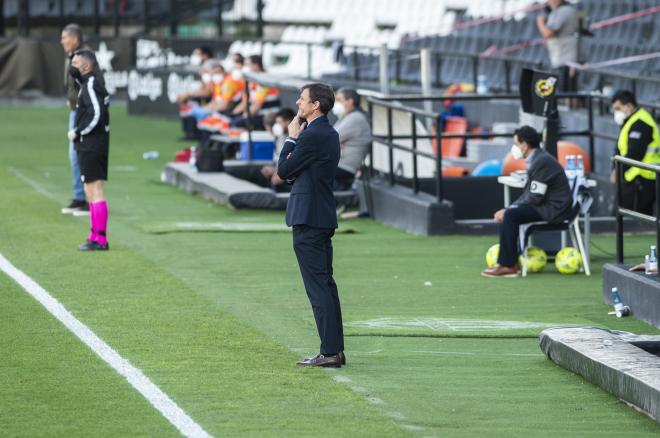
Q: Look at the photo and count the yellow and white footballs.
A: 3